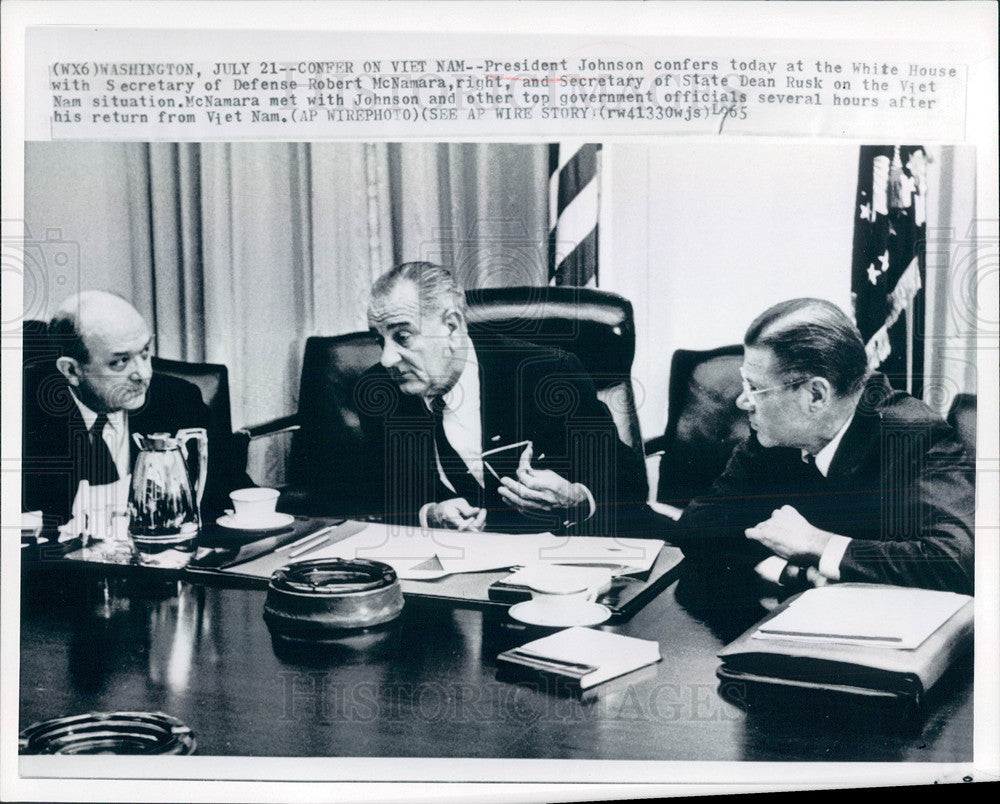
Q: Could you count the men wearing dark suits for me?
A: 3